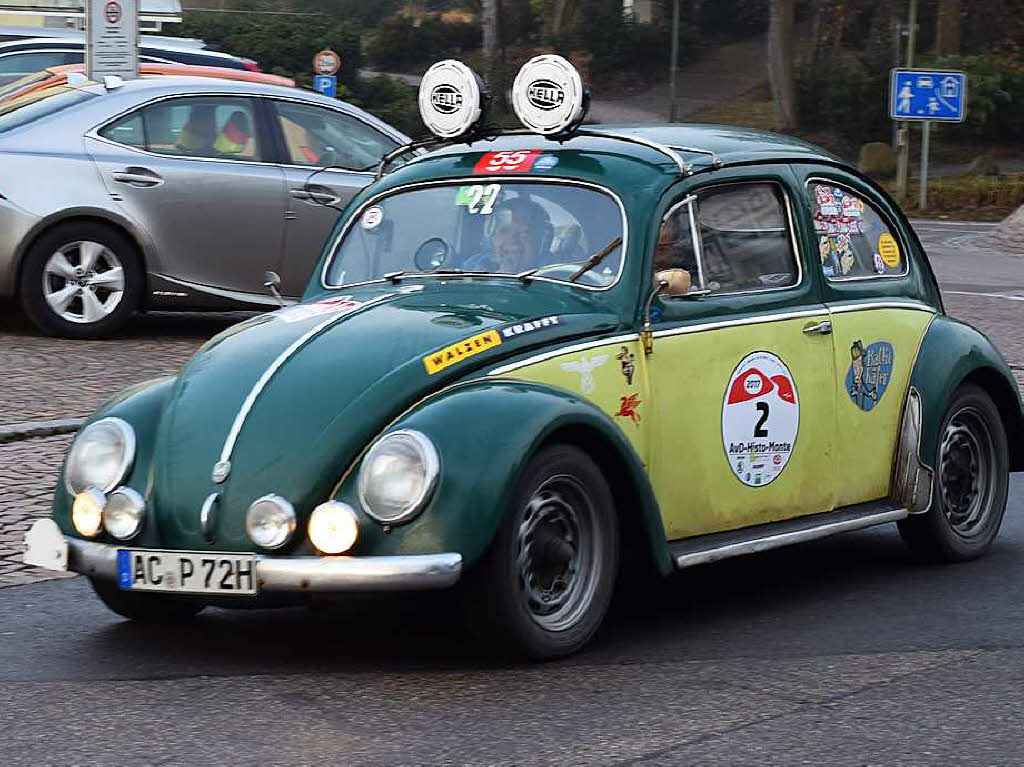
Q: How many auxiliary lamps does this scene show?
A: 6